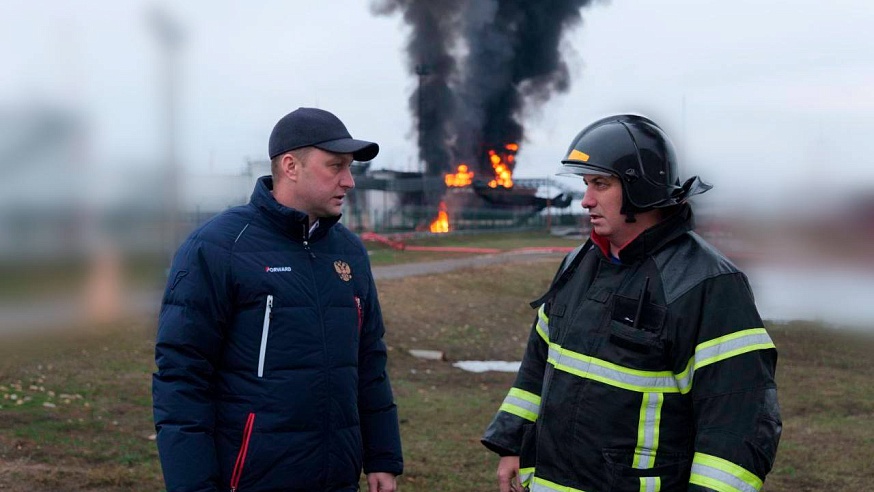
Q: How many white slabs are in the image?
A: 2